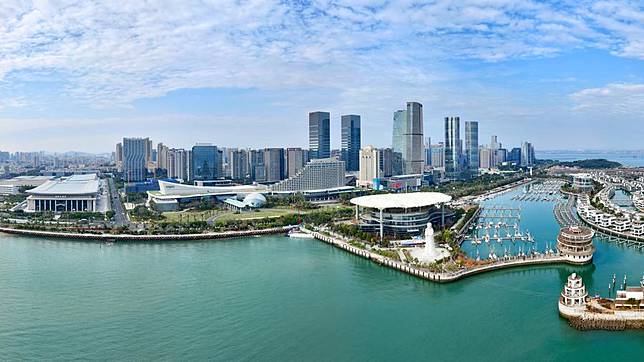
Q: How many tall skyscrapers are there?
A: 6